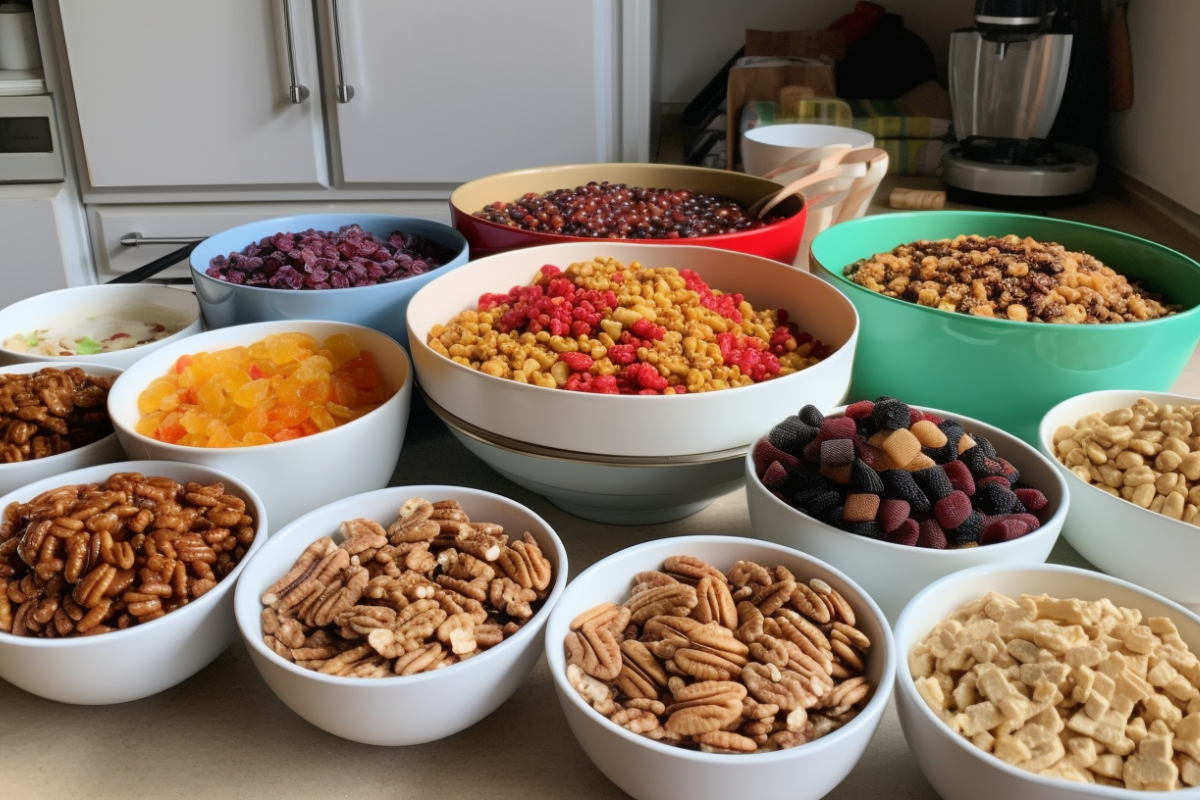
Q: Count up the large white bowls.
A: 1